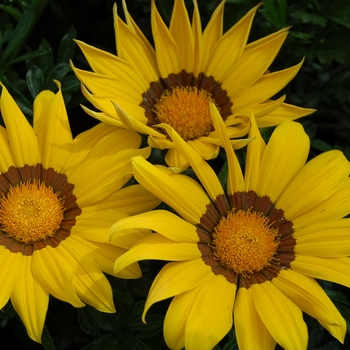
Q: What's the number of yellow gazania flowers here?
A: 3